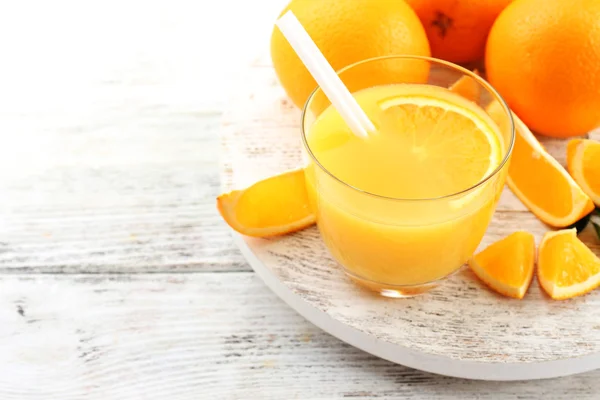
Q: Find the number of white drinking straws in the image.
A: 1